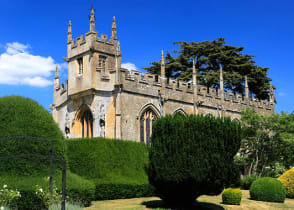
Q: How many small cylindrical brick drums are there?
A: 0